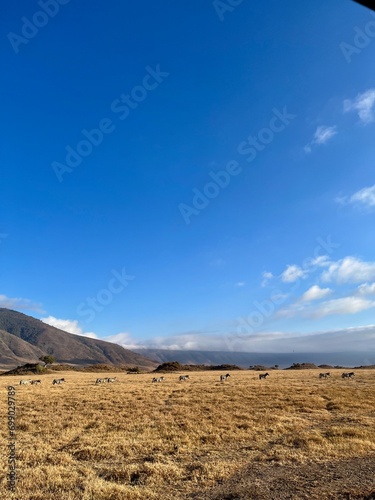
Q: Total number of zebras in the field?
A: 11